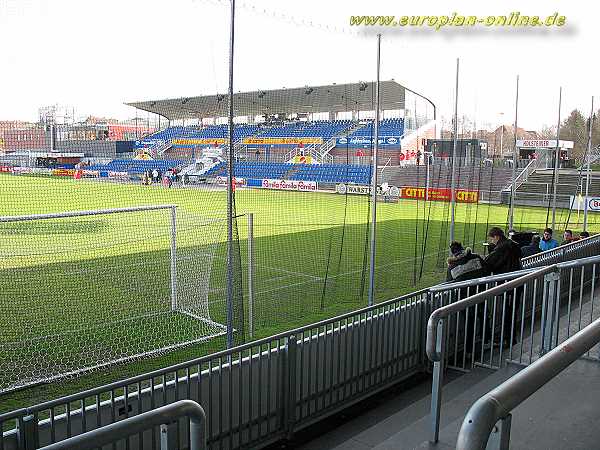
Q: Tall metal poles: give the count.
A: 6